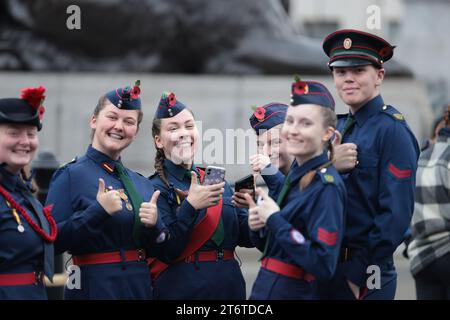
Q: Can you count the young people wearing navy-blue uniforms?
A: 6